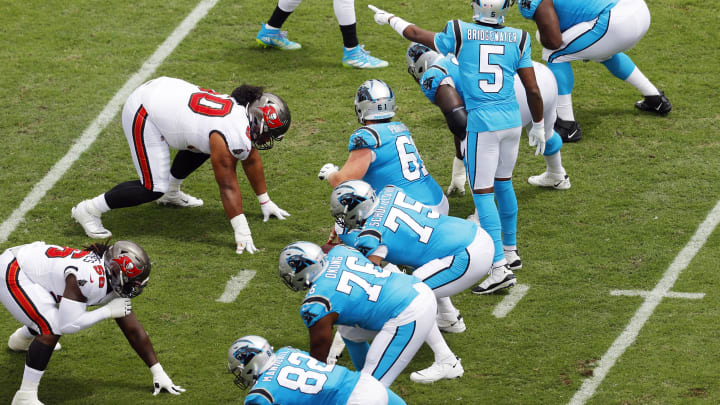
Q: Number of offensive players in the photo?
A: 7